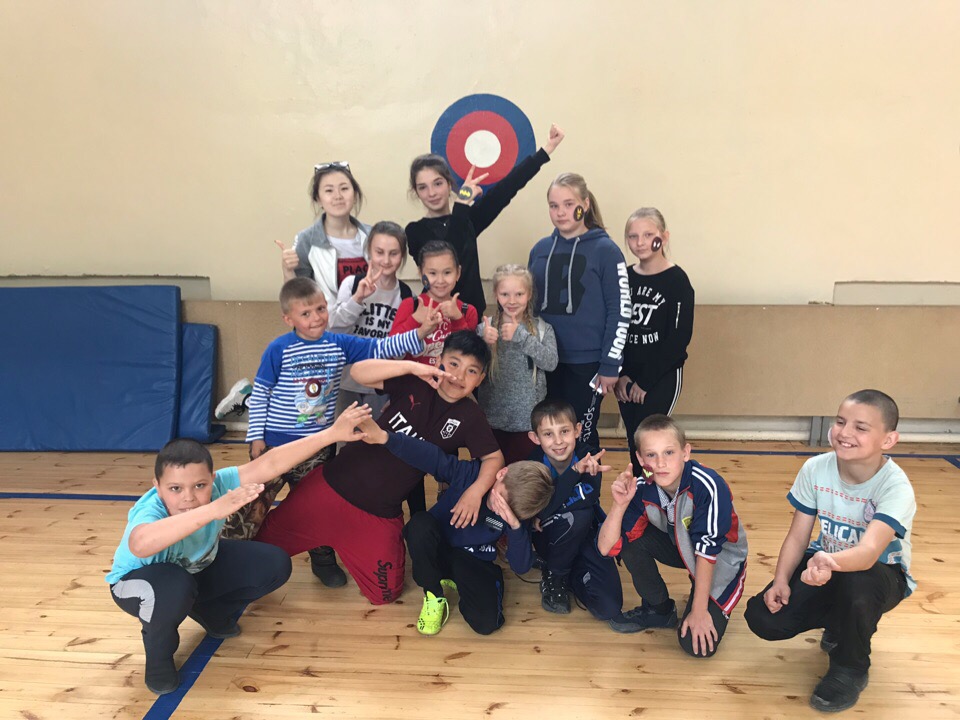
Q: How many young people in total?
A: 14